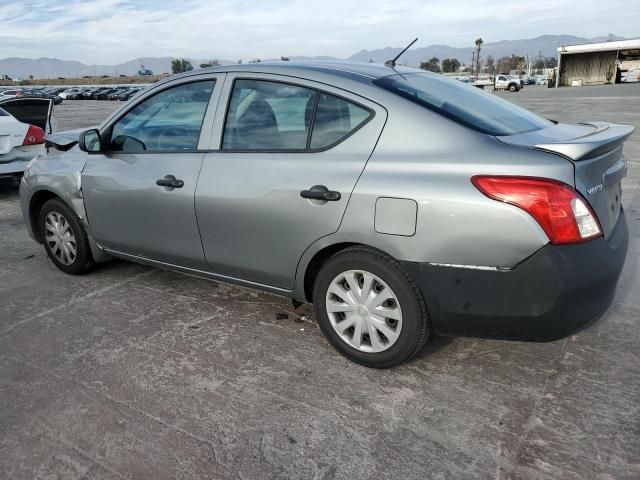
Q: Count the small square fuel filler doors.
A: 1